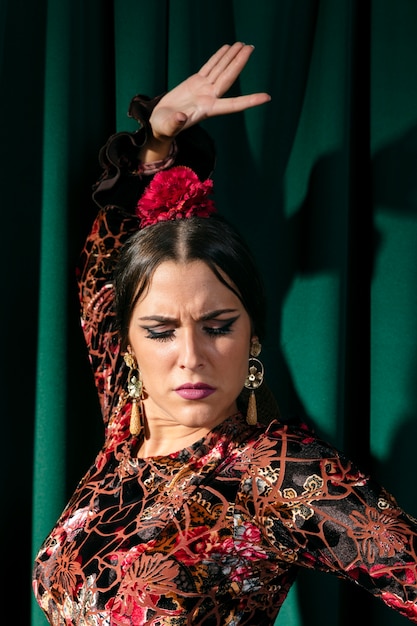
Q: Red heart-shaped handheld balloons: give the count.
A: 0